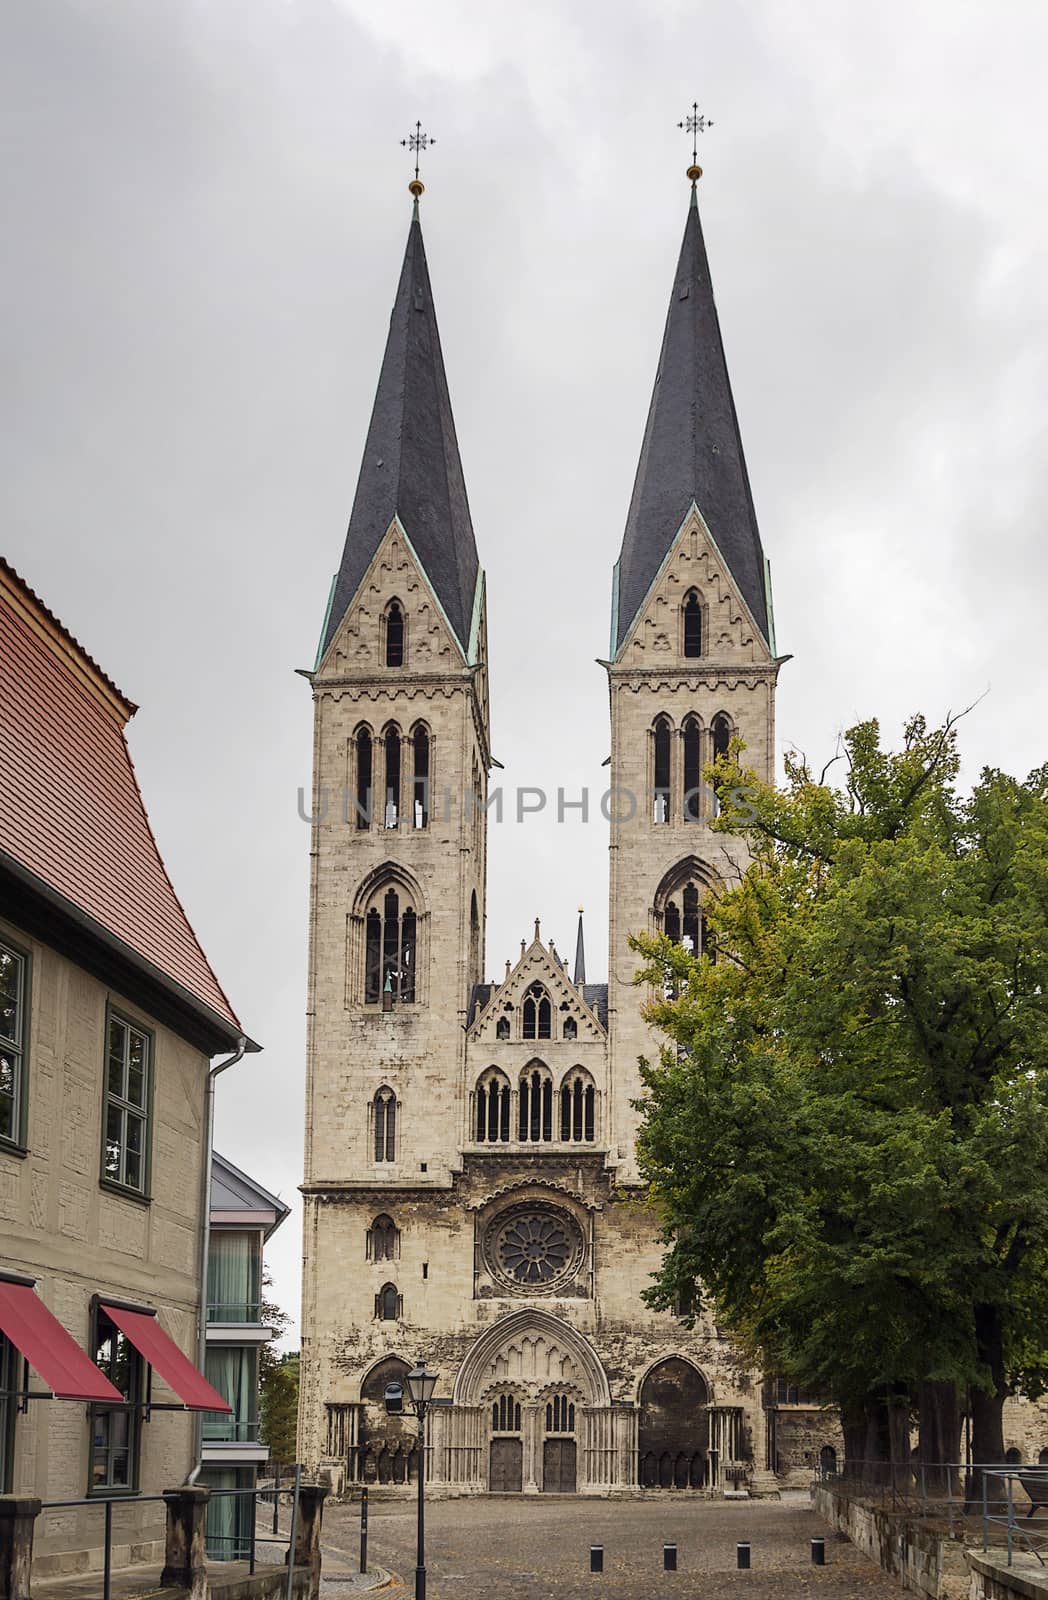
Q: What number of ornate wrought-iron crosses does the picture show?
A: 2